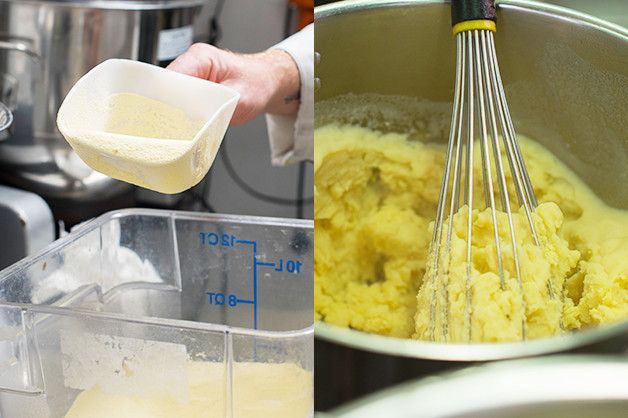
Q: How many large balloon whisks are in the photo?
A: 1